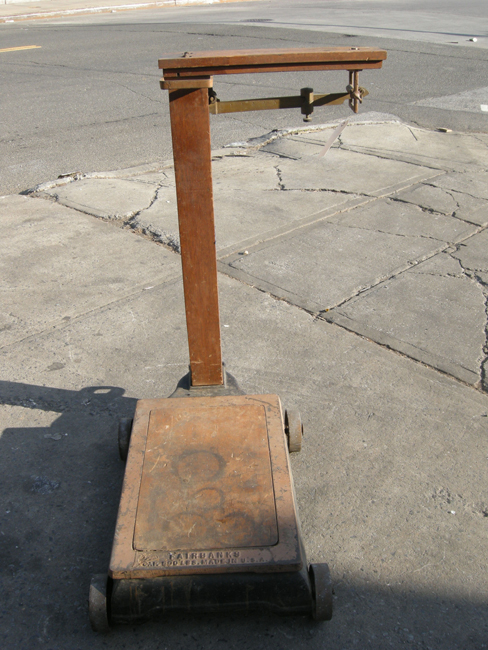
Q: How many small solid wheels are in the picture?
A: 4